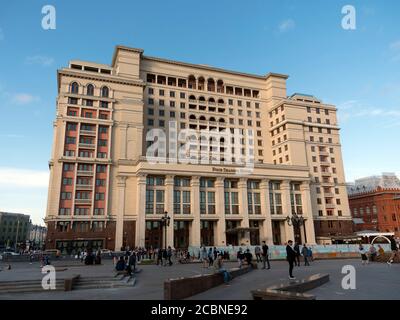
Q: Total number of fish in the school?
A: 0